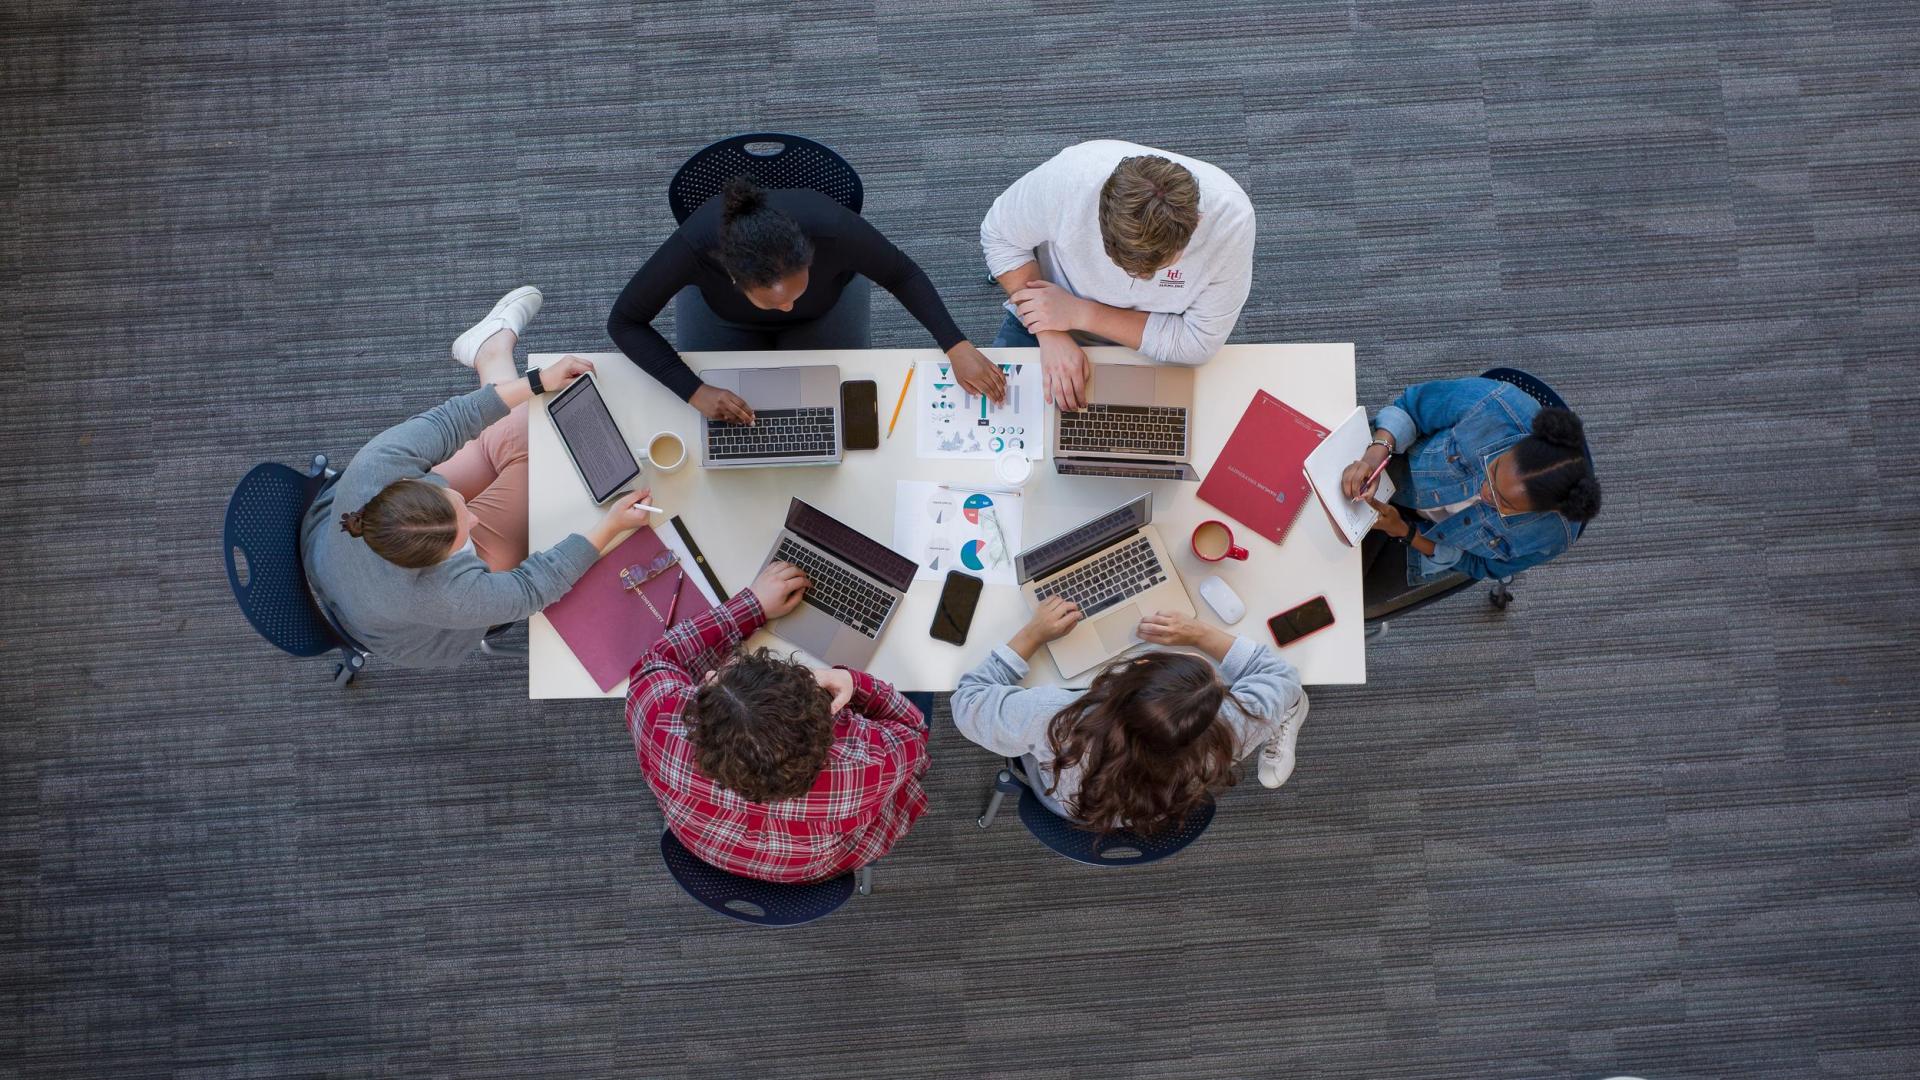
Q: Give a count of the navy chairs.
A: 5